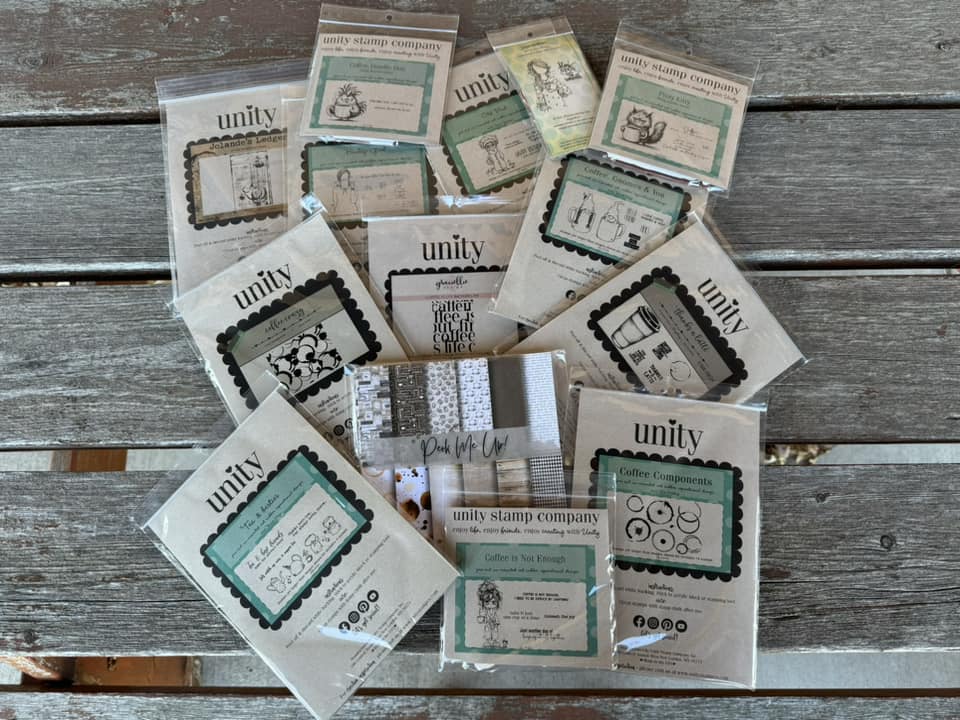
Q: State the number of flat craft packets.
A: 14